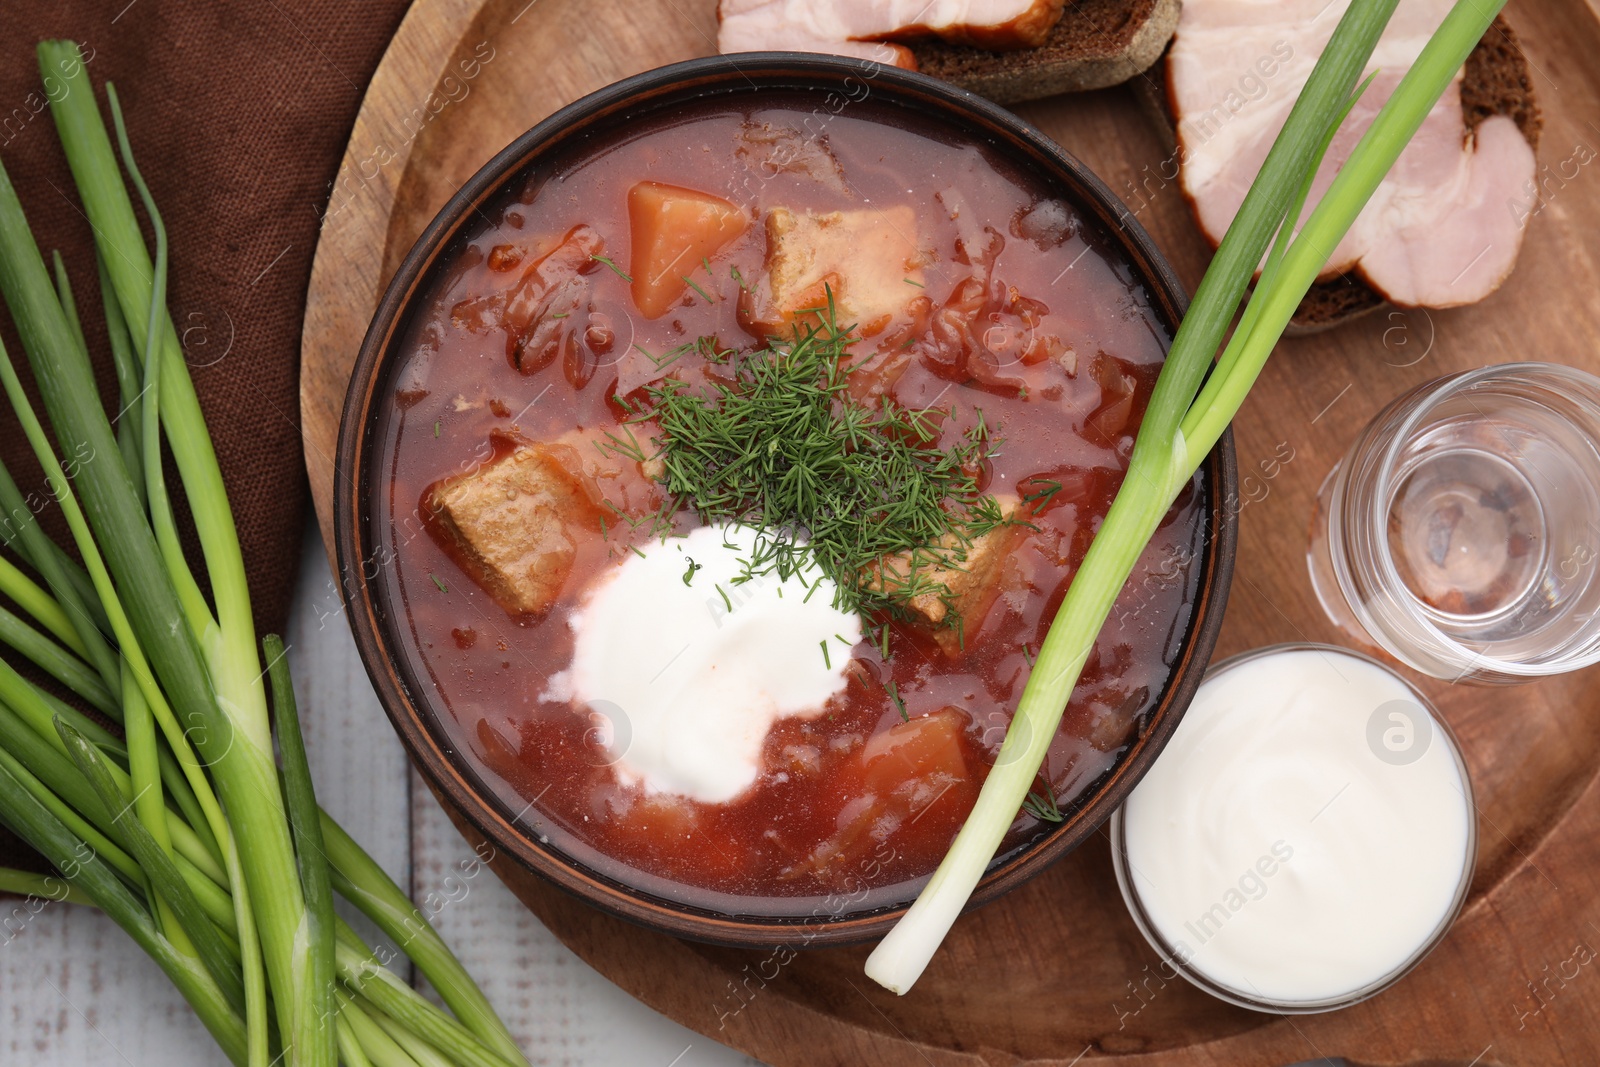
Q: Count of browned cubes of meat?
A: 3